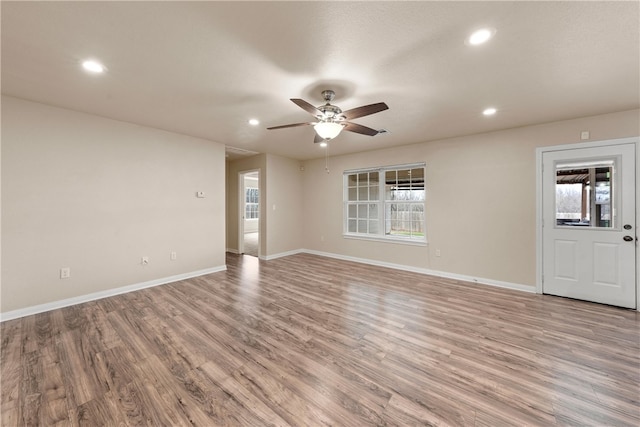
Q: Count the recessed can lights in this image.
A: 5